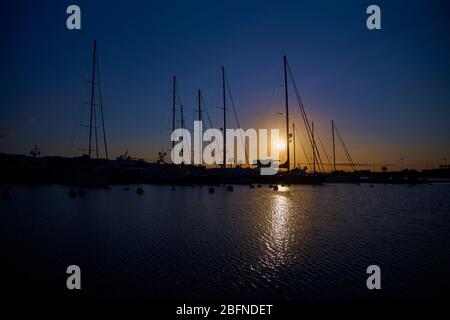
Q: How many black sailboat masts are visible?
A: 9